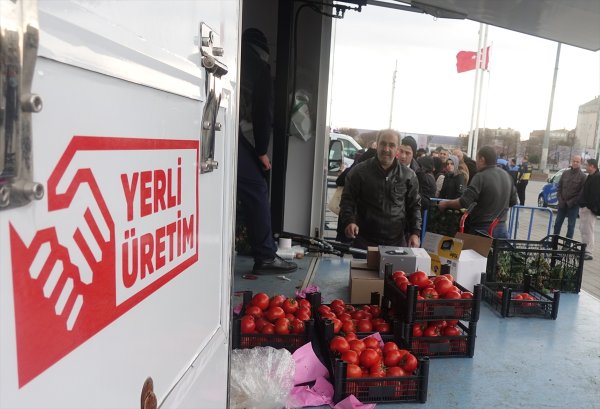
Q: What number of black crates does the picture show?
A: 7